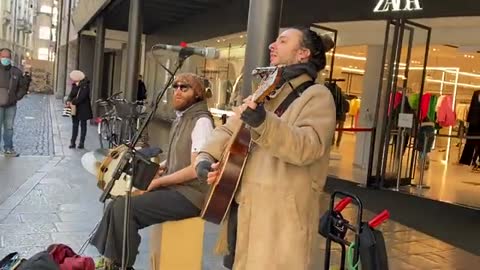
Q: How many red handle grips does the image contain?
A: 2